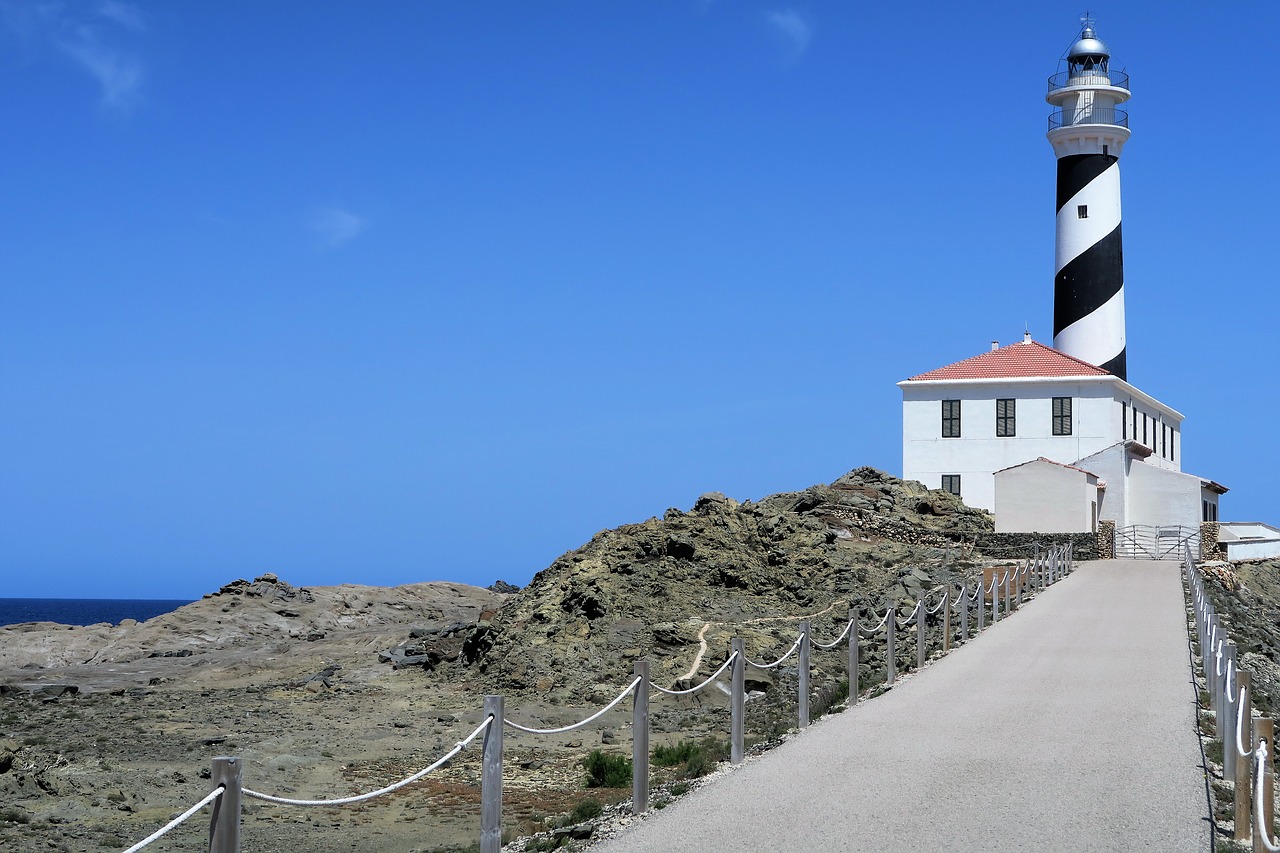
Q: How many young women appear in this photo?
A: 0